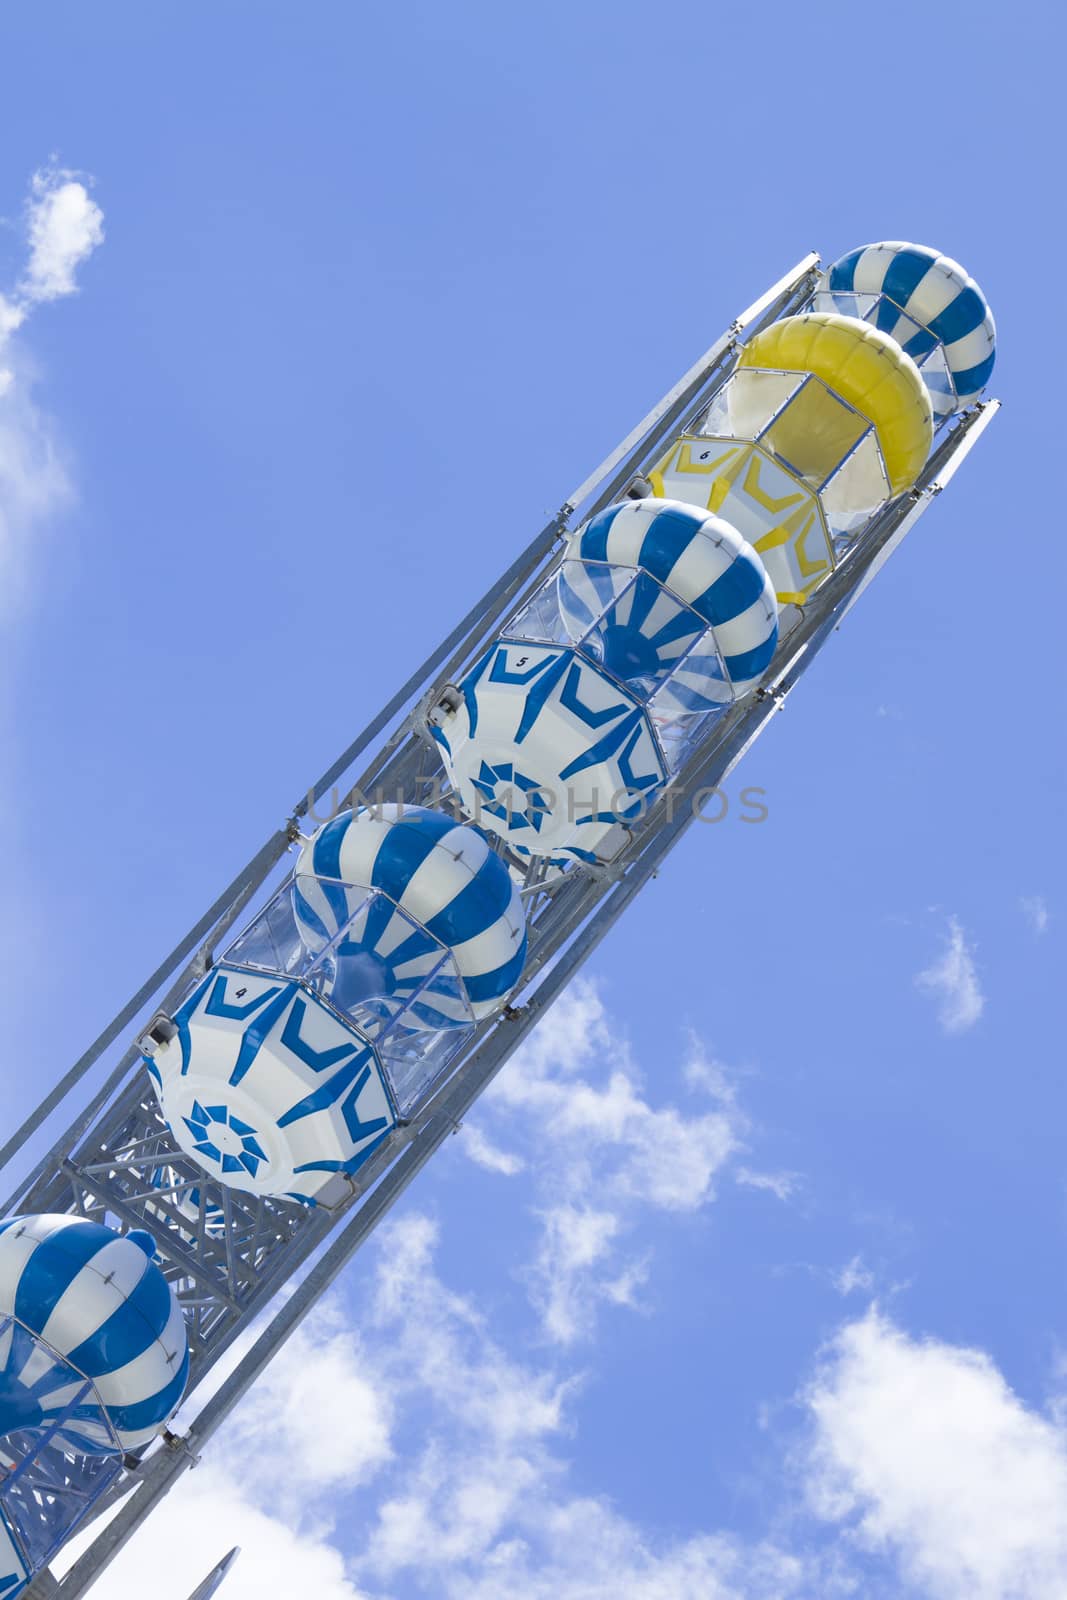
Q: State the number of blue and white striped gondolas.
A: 4